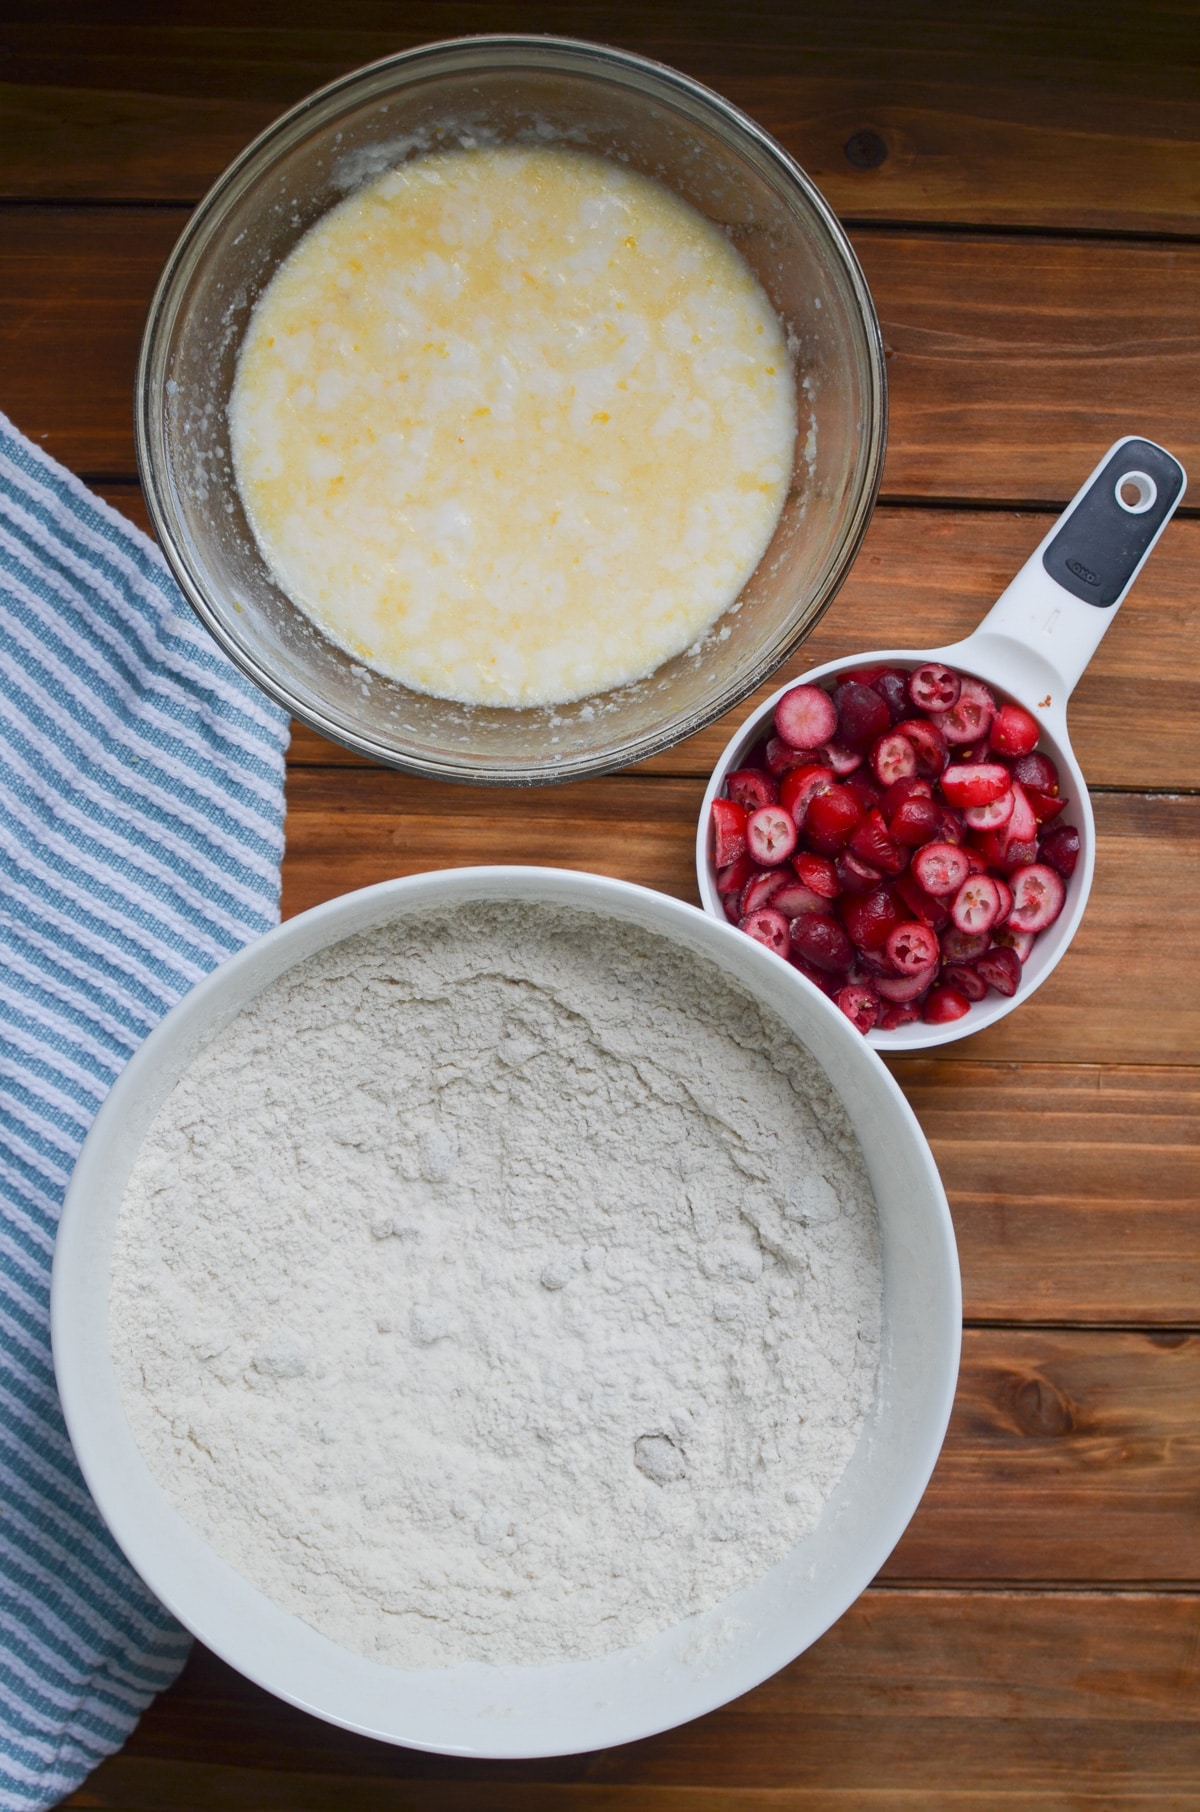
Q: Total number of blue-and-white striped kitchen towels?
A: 1